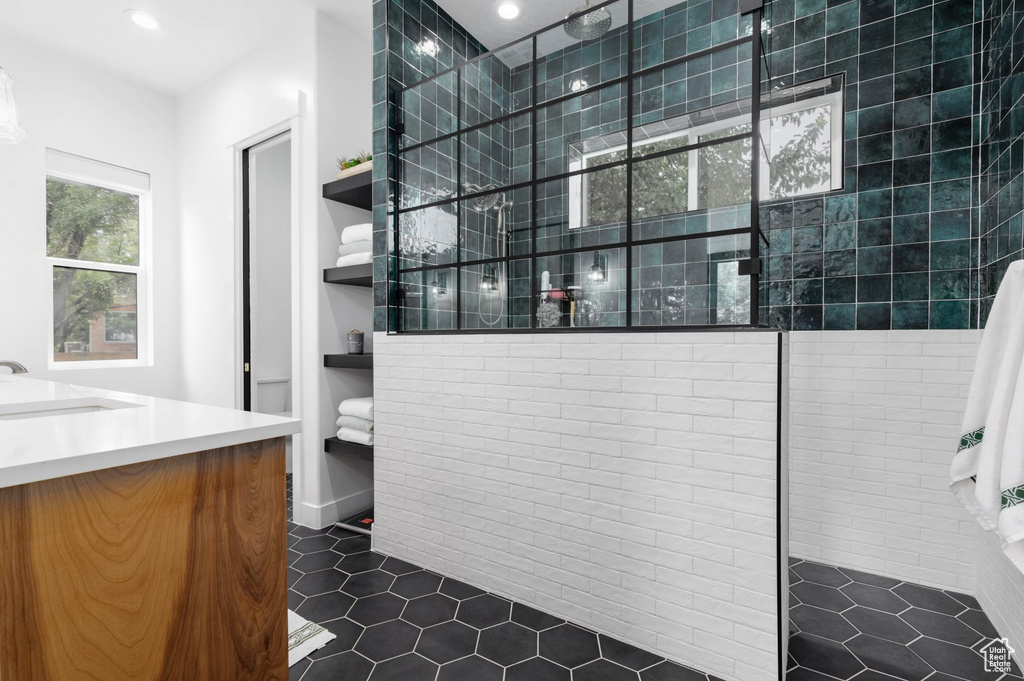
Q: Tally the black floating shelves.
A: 4